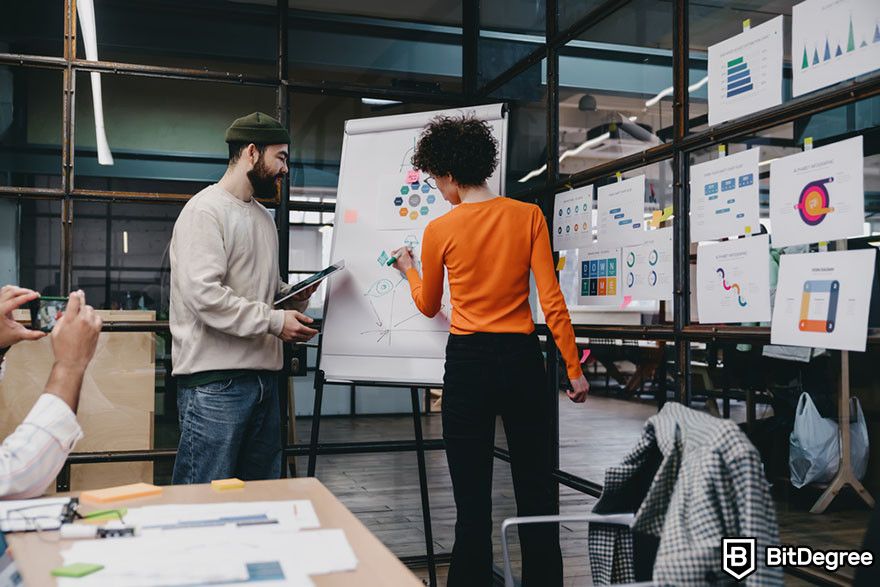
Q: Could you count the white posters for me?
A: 10